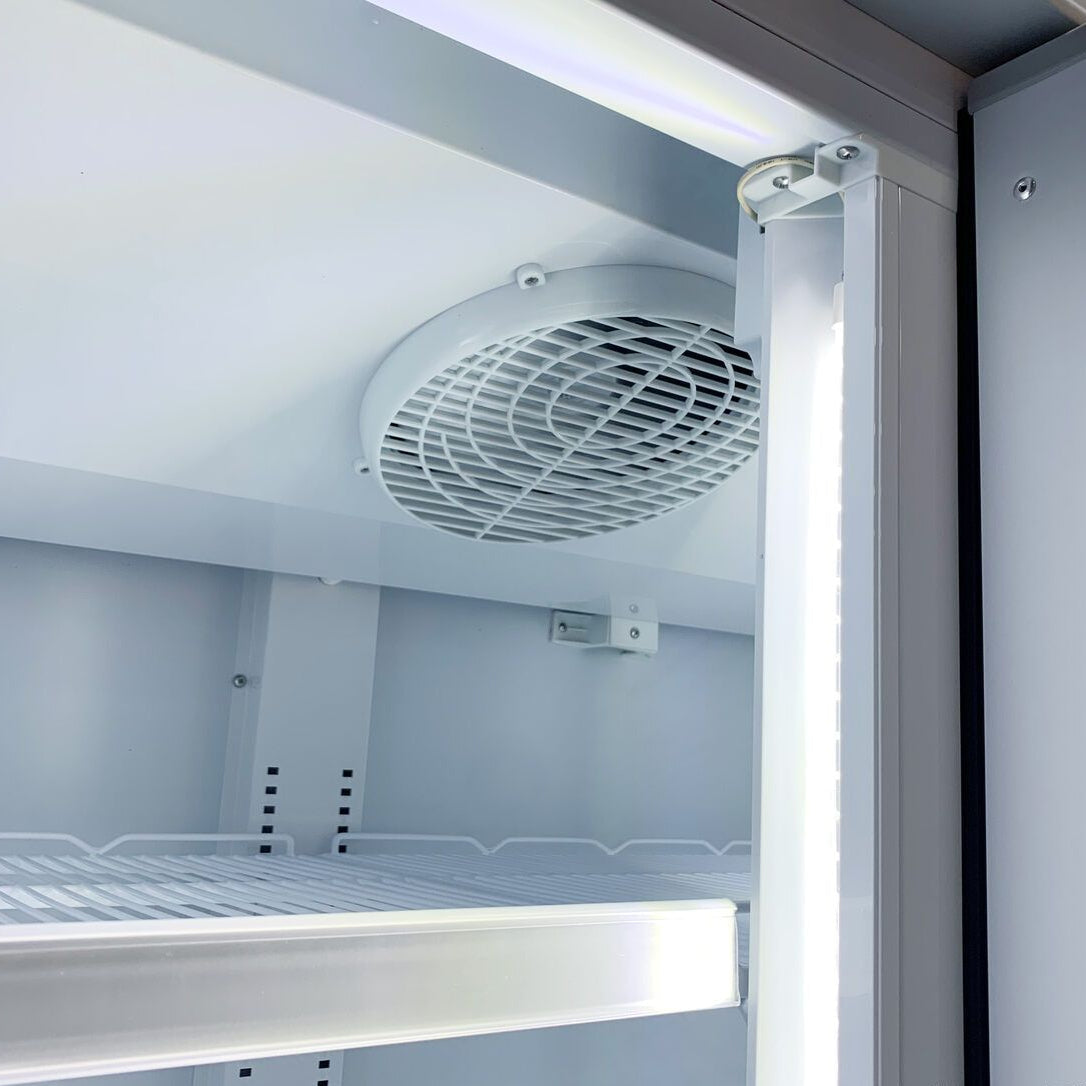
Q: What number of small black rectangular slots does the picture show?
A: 13